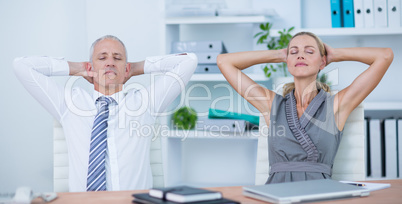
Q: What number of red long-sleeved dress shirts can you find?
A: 0